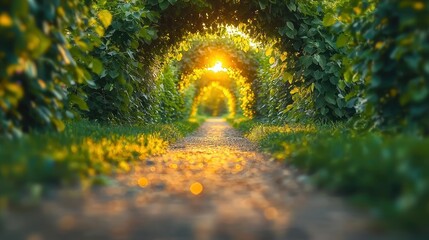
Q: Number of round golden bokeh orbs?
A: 2